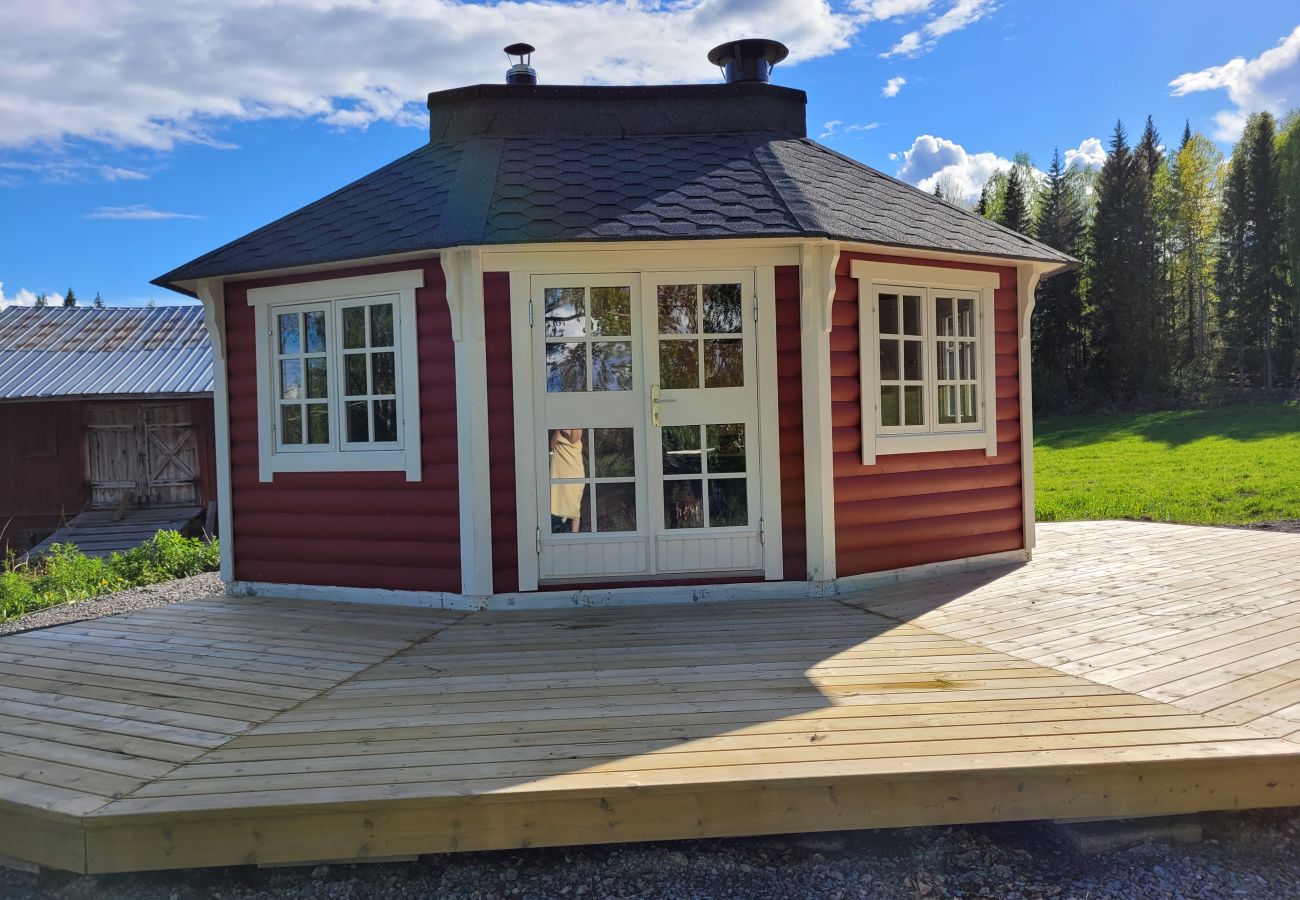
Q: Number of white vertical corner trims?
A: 4